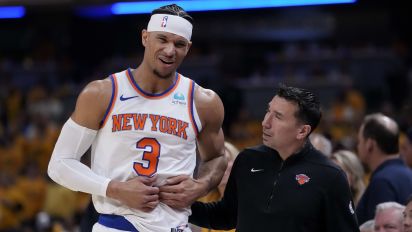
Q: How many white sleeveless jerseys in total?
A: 1